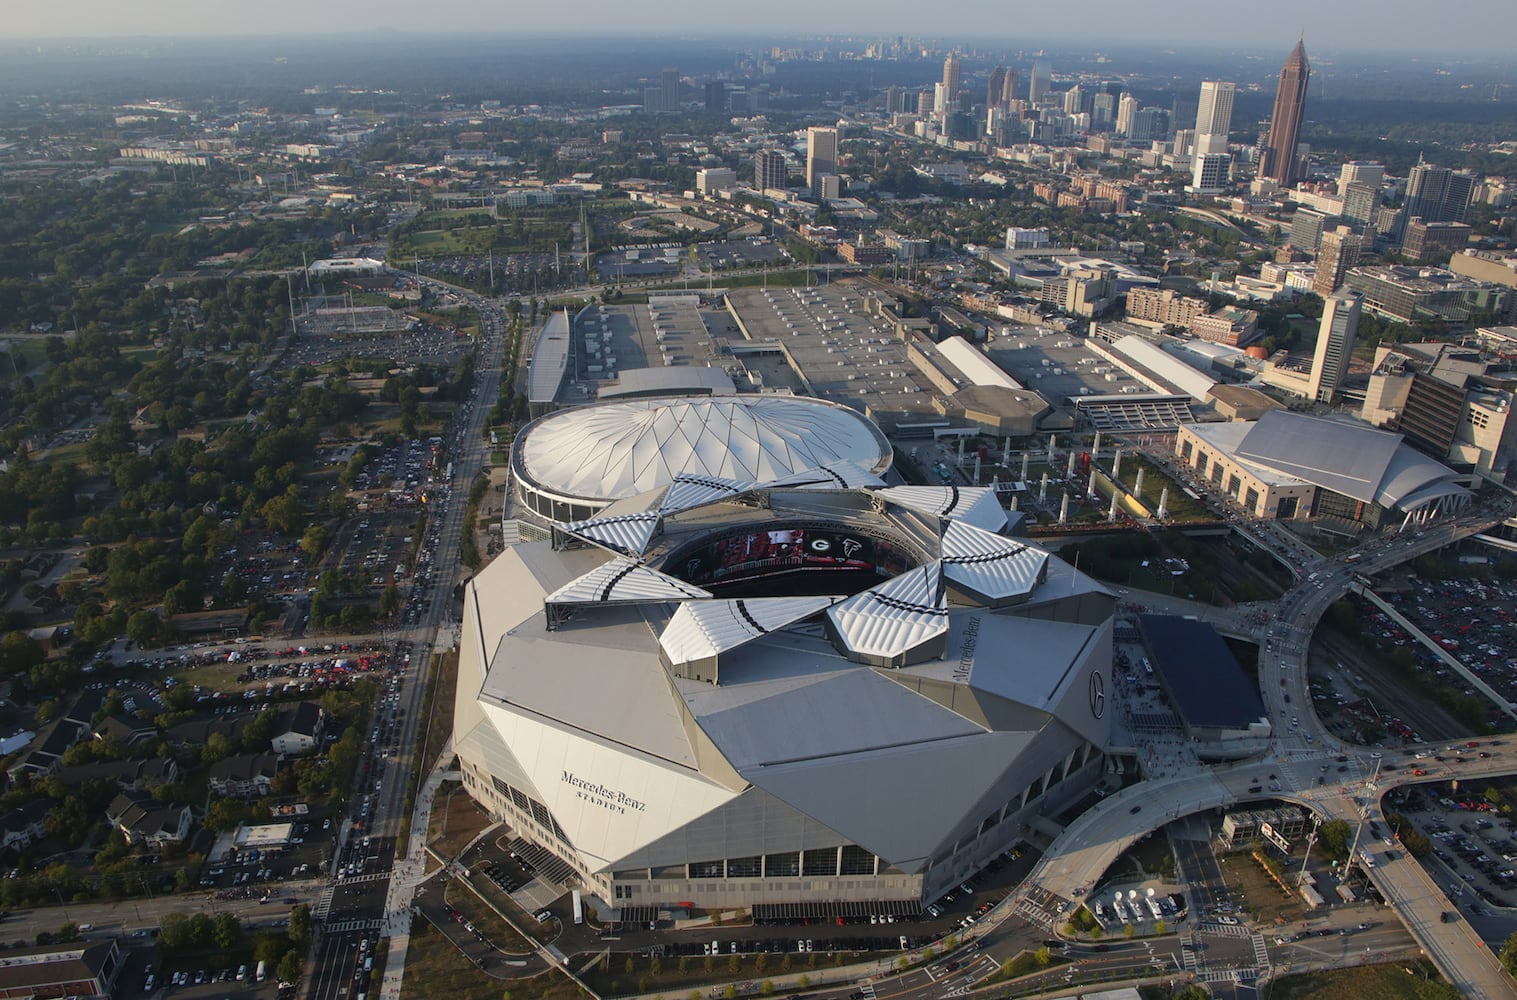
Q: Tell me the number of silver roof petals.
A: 8